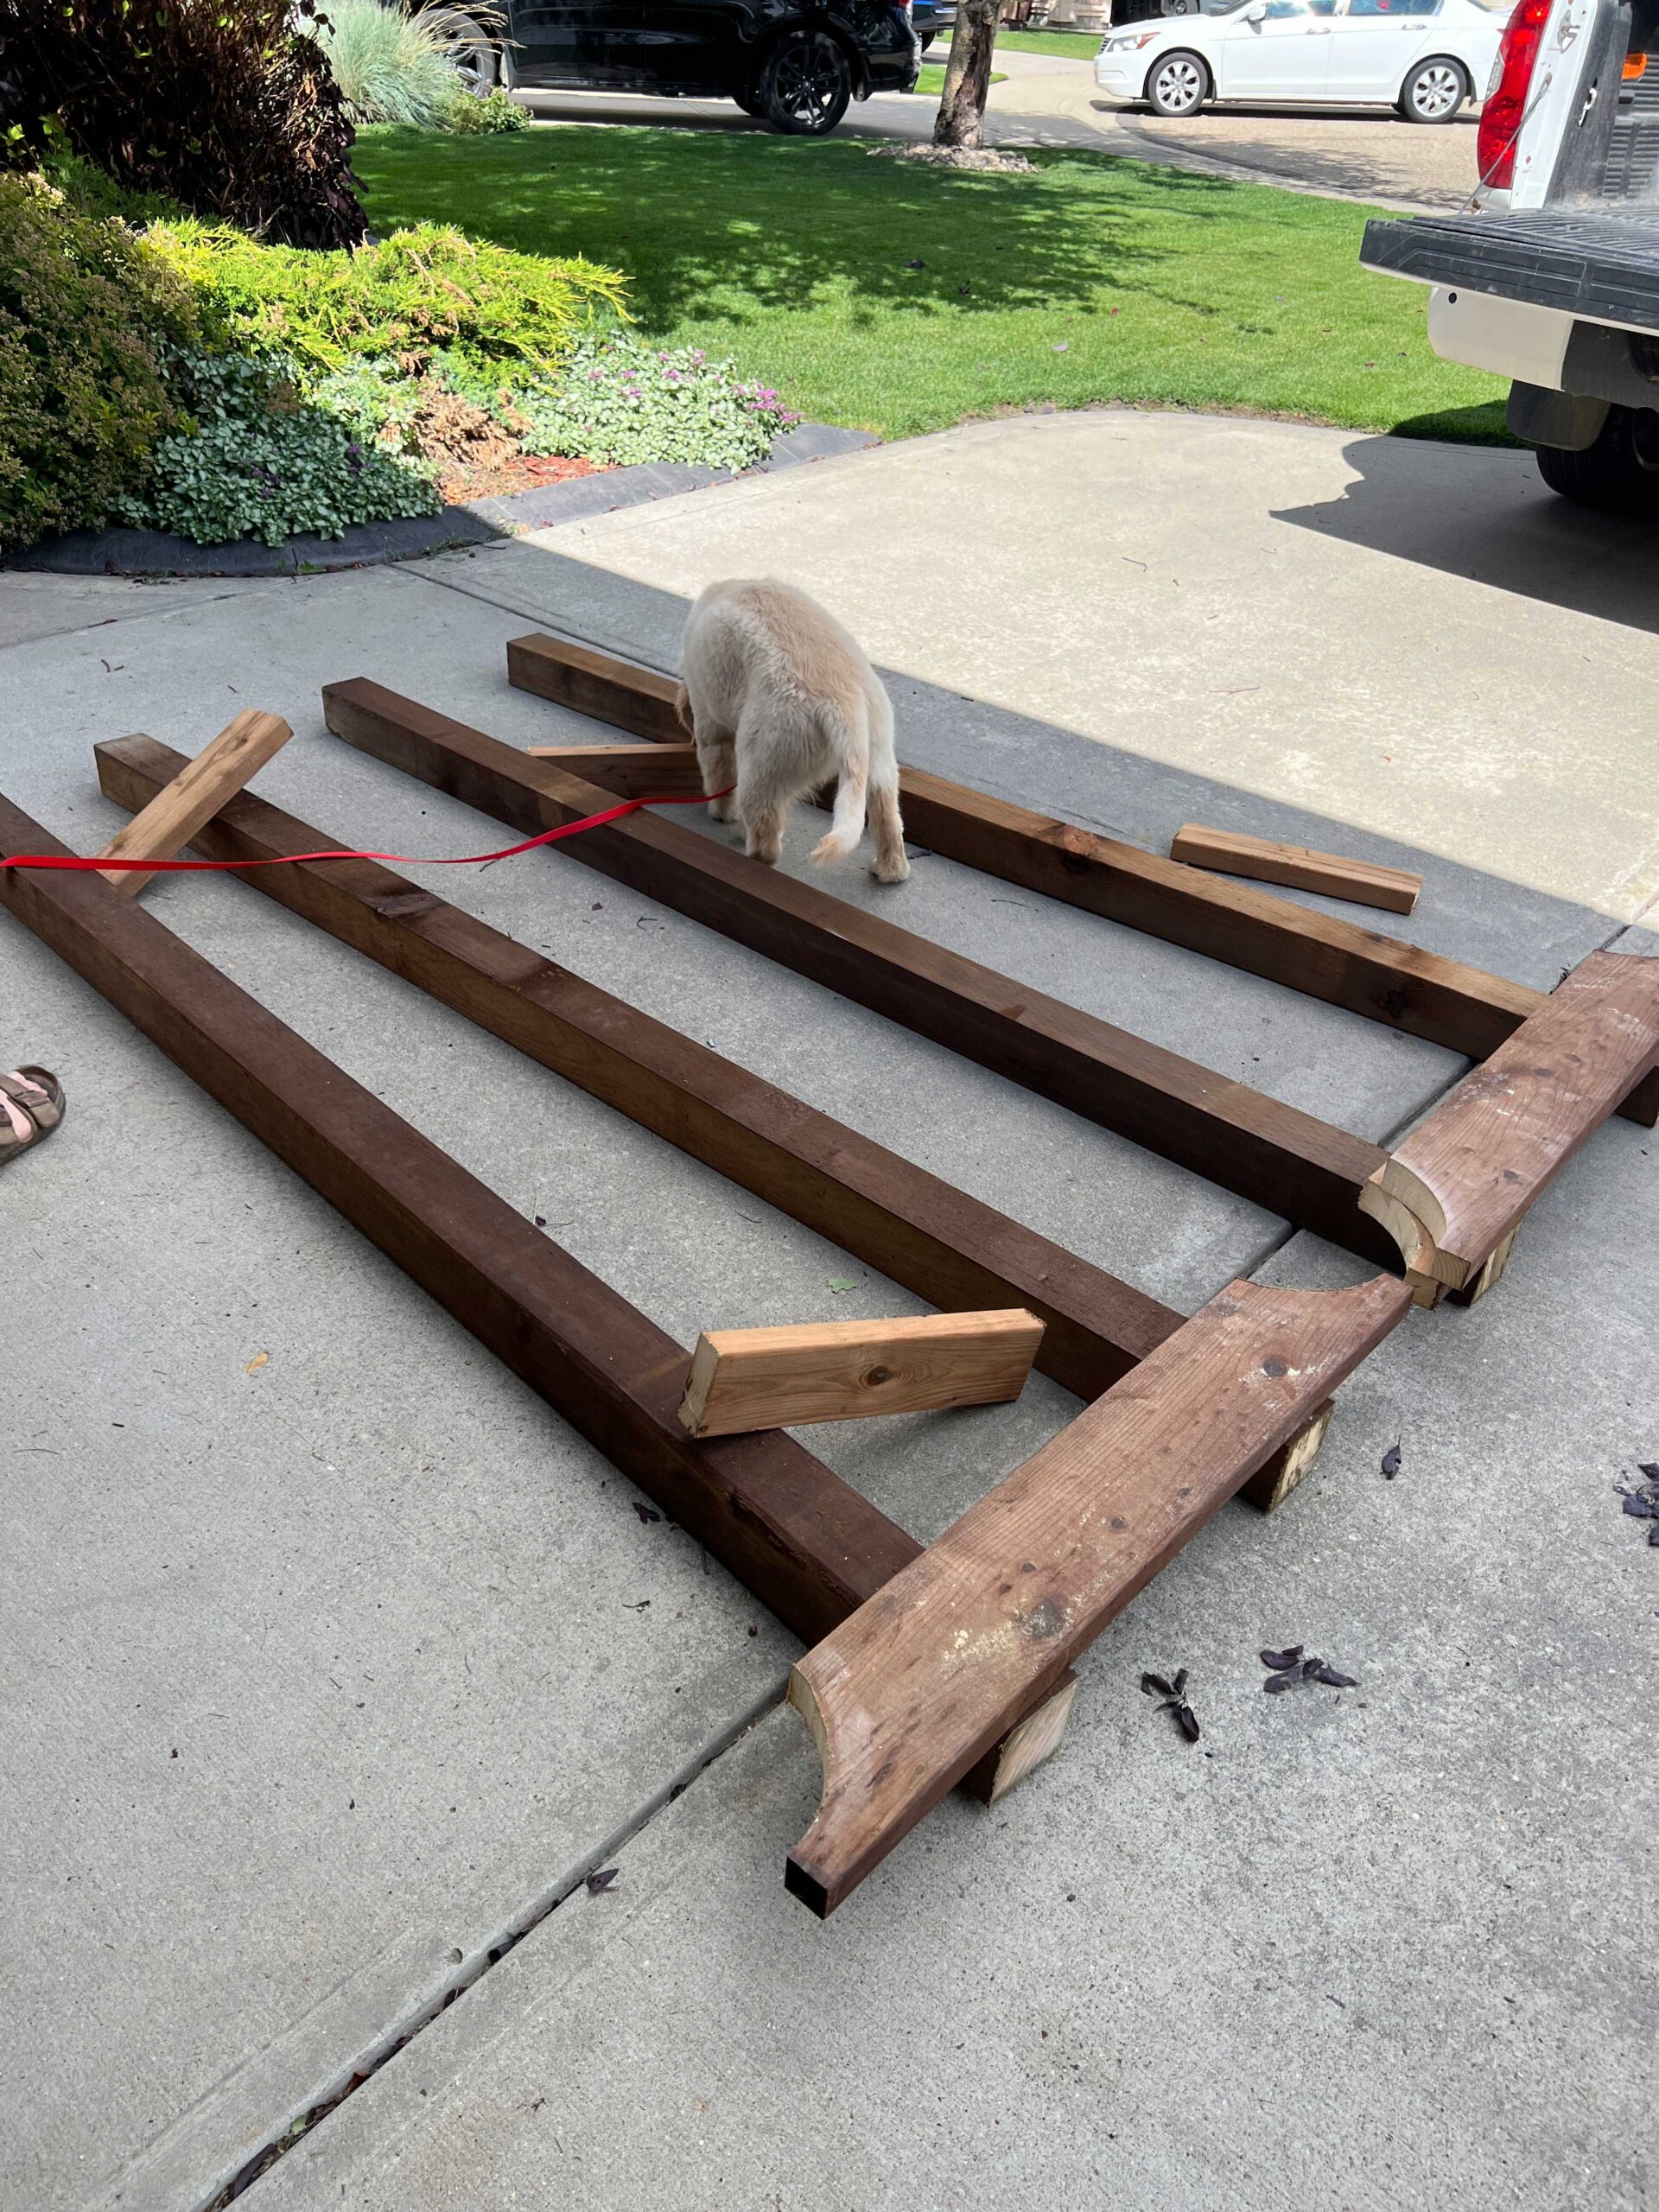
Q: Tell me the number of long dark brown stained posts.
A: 4